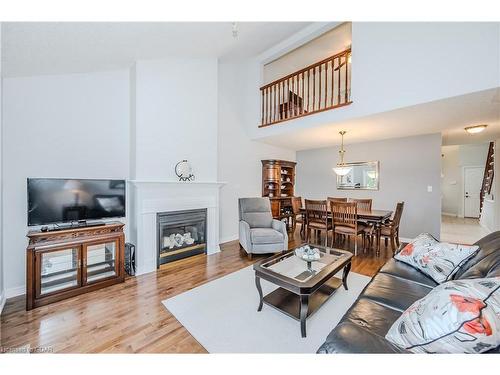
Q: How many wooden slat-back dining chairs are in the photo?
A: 6